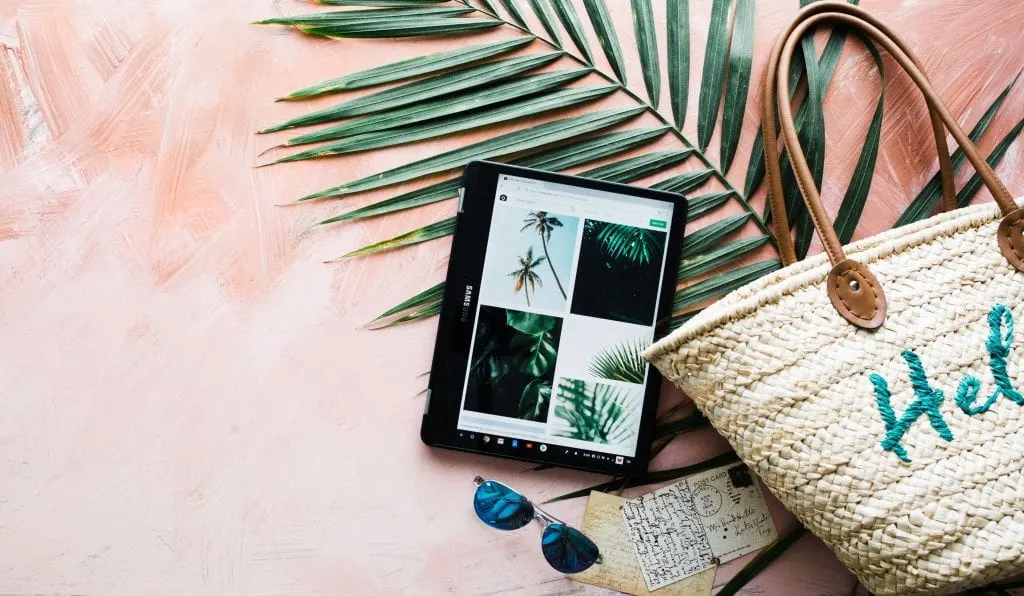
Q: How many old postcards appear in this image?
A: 2